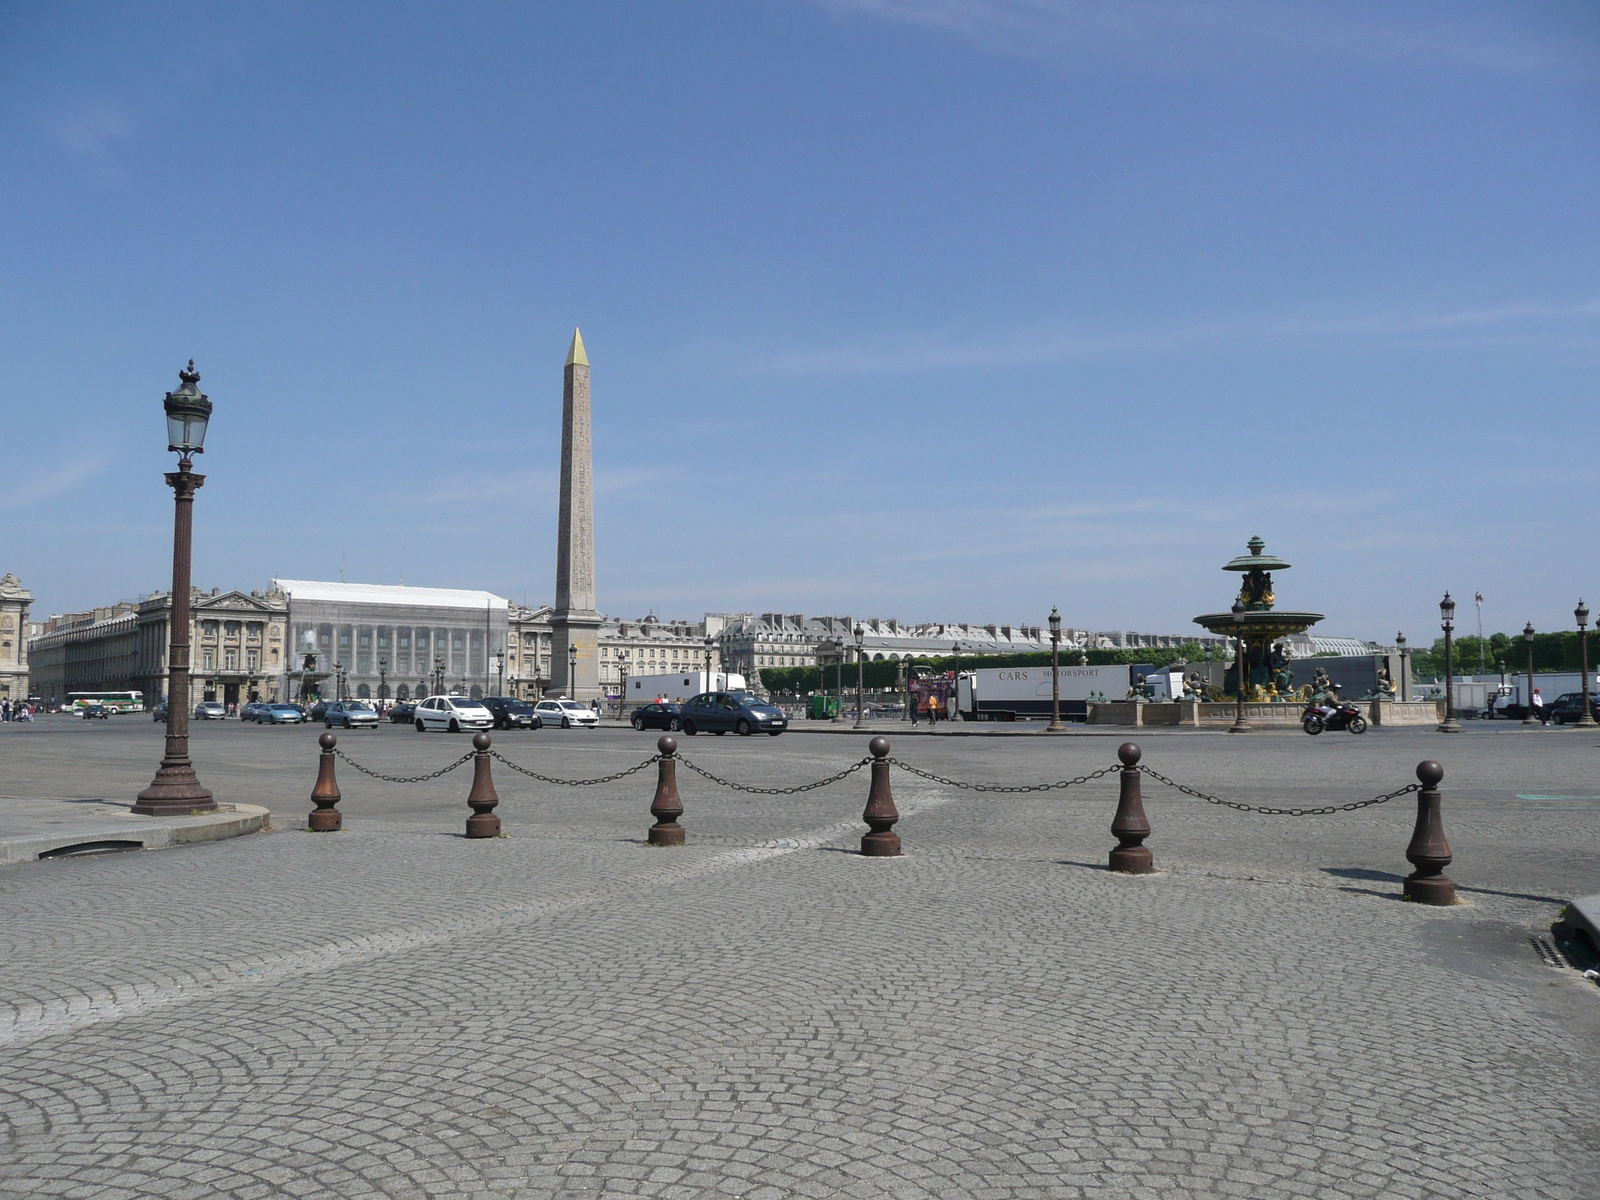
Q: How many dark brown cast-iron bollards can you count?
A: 6